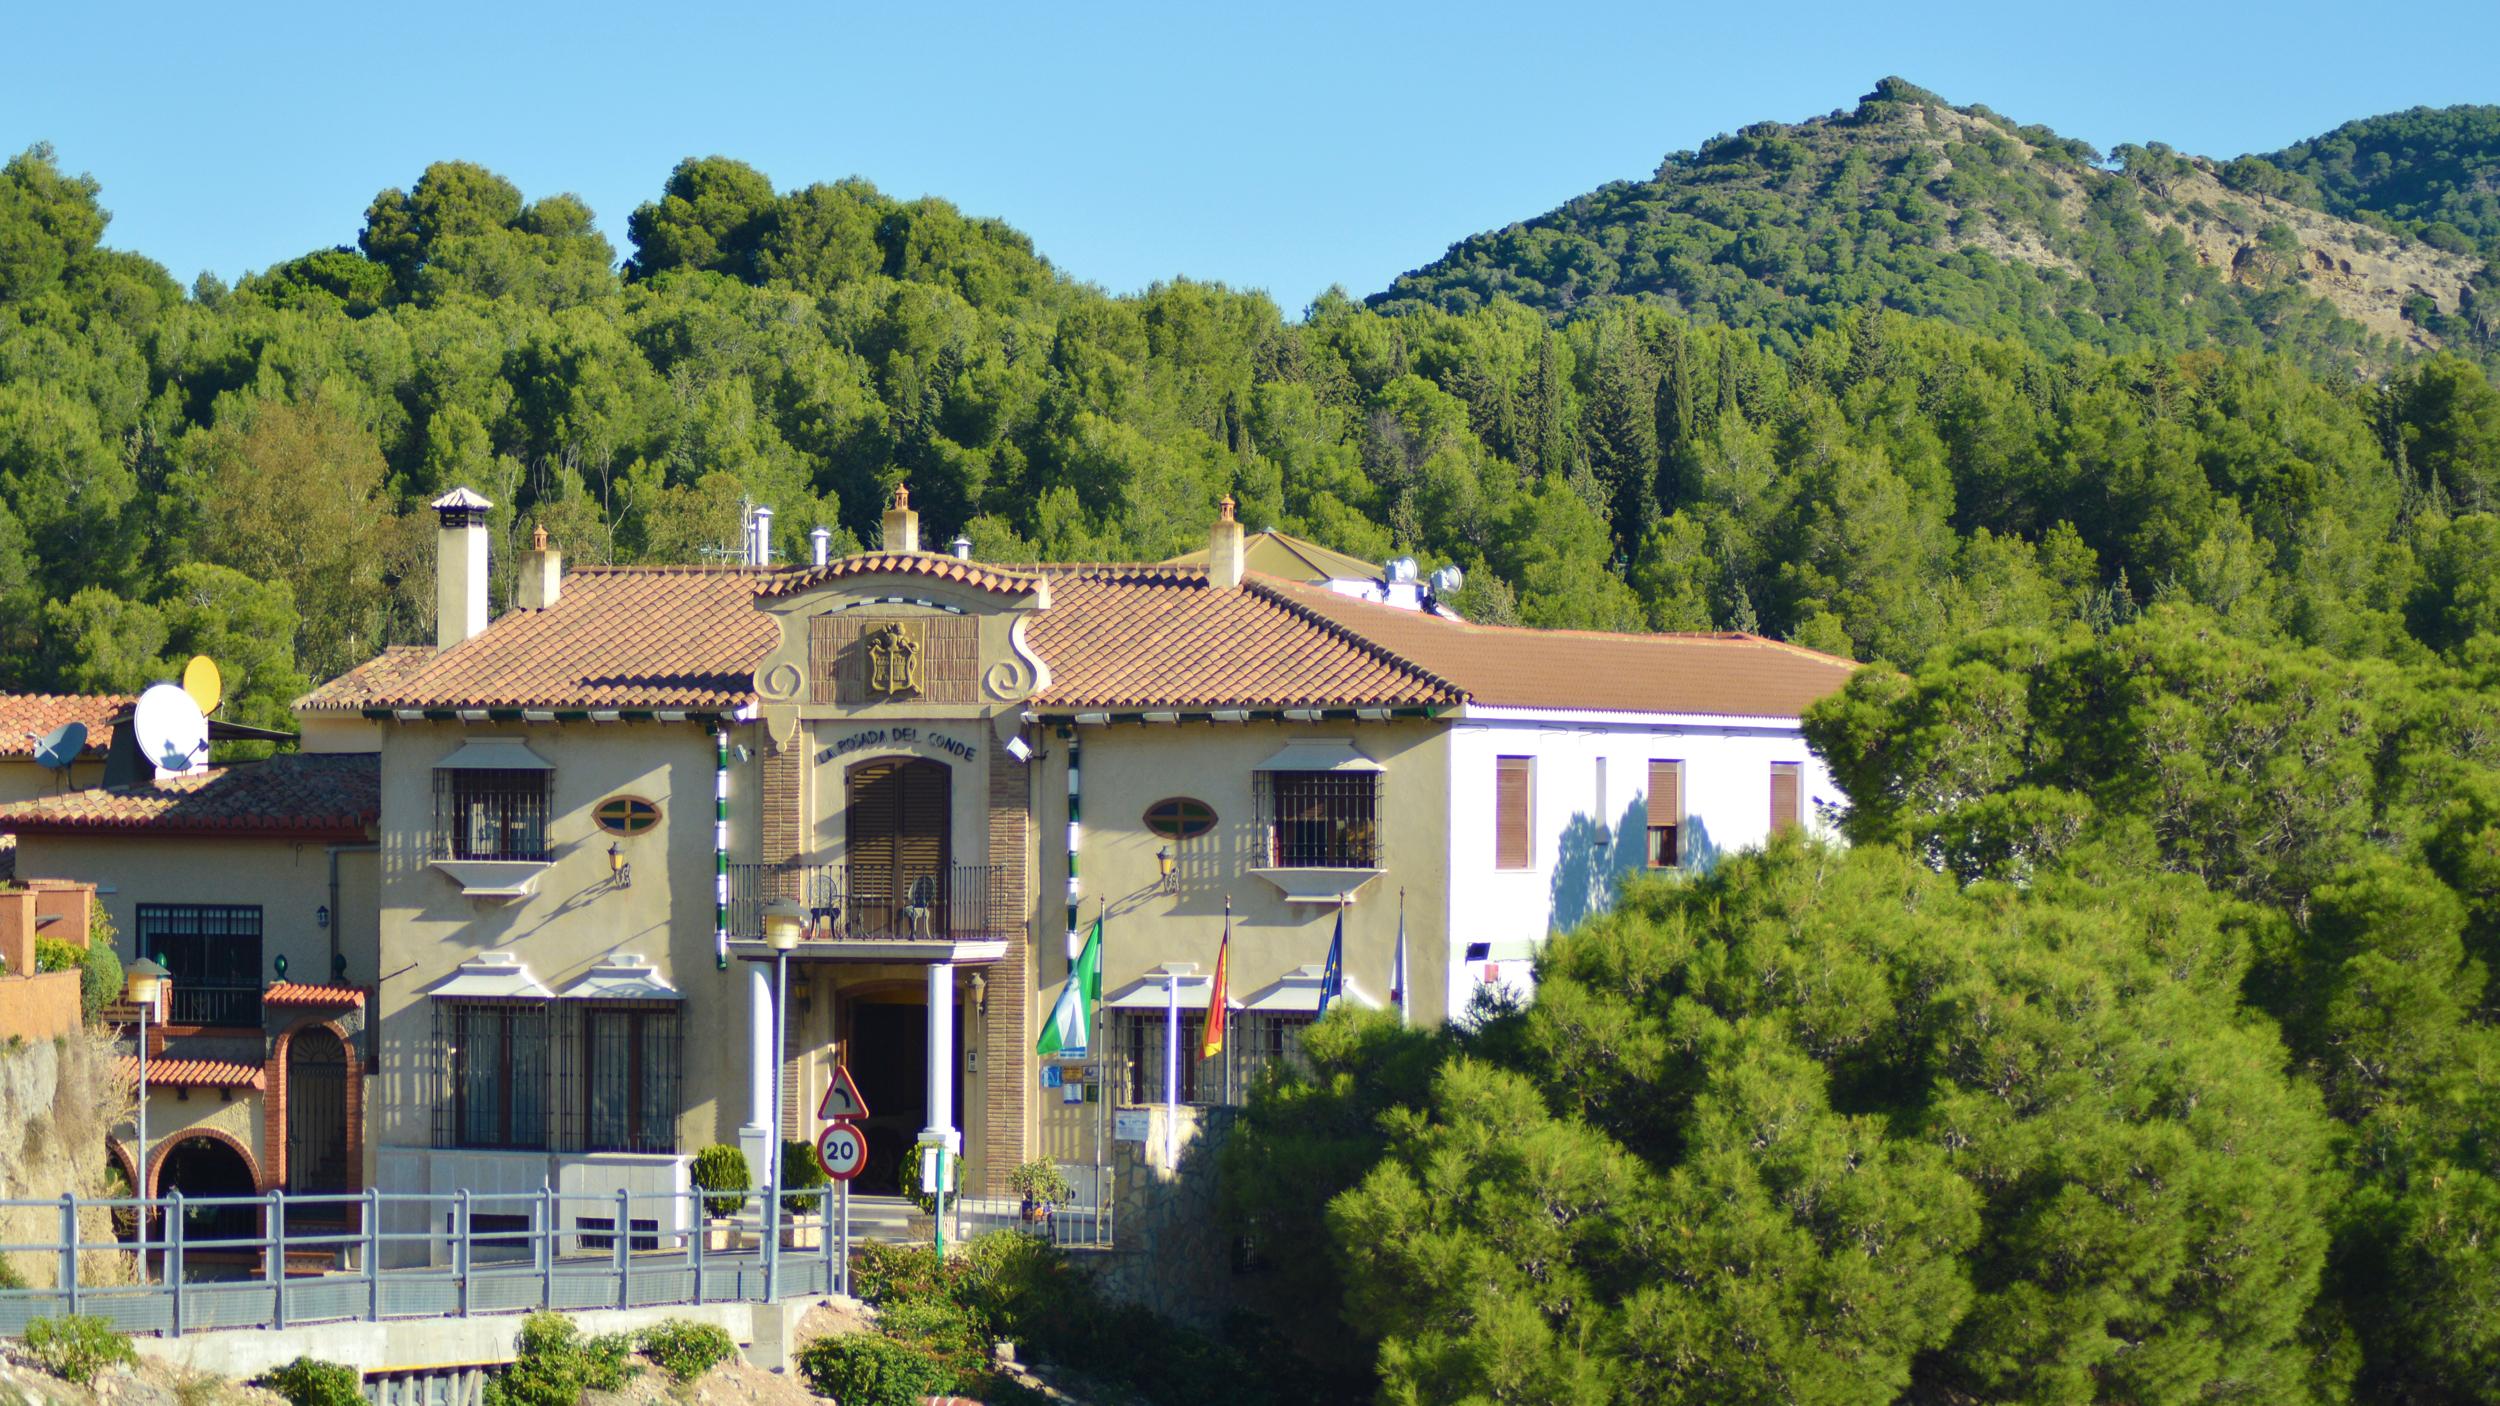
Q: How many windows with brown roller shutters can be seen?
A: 3